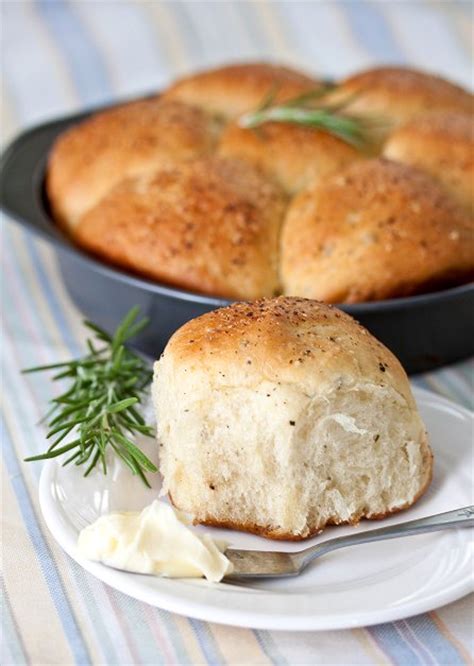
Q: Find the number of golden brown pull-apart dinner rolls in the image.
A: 8